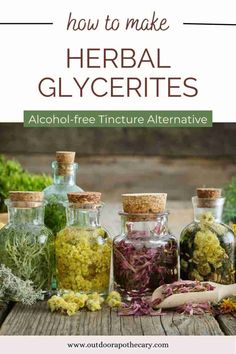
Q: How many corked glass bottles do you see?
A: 5